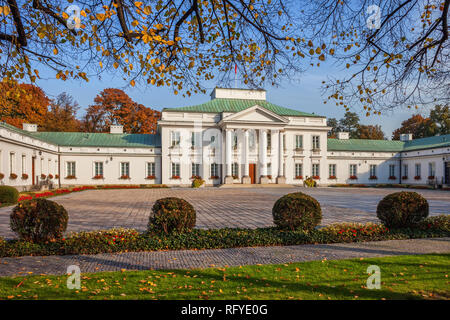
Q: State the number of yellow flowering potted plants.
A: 2